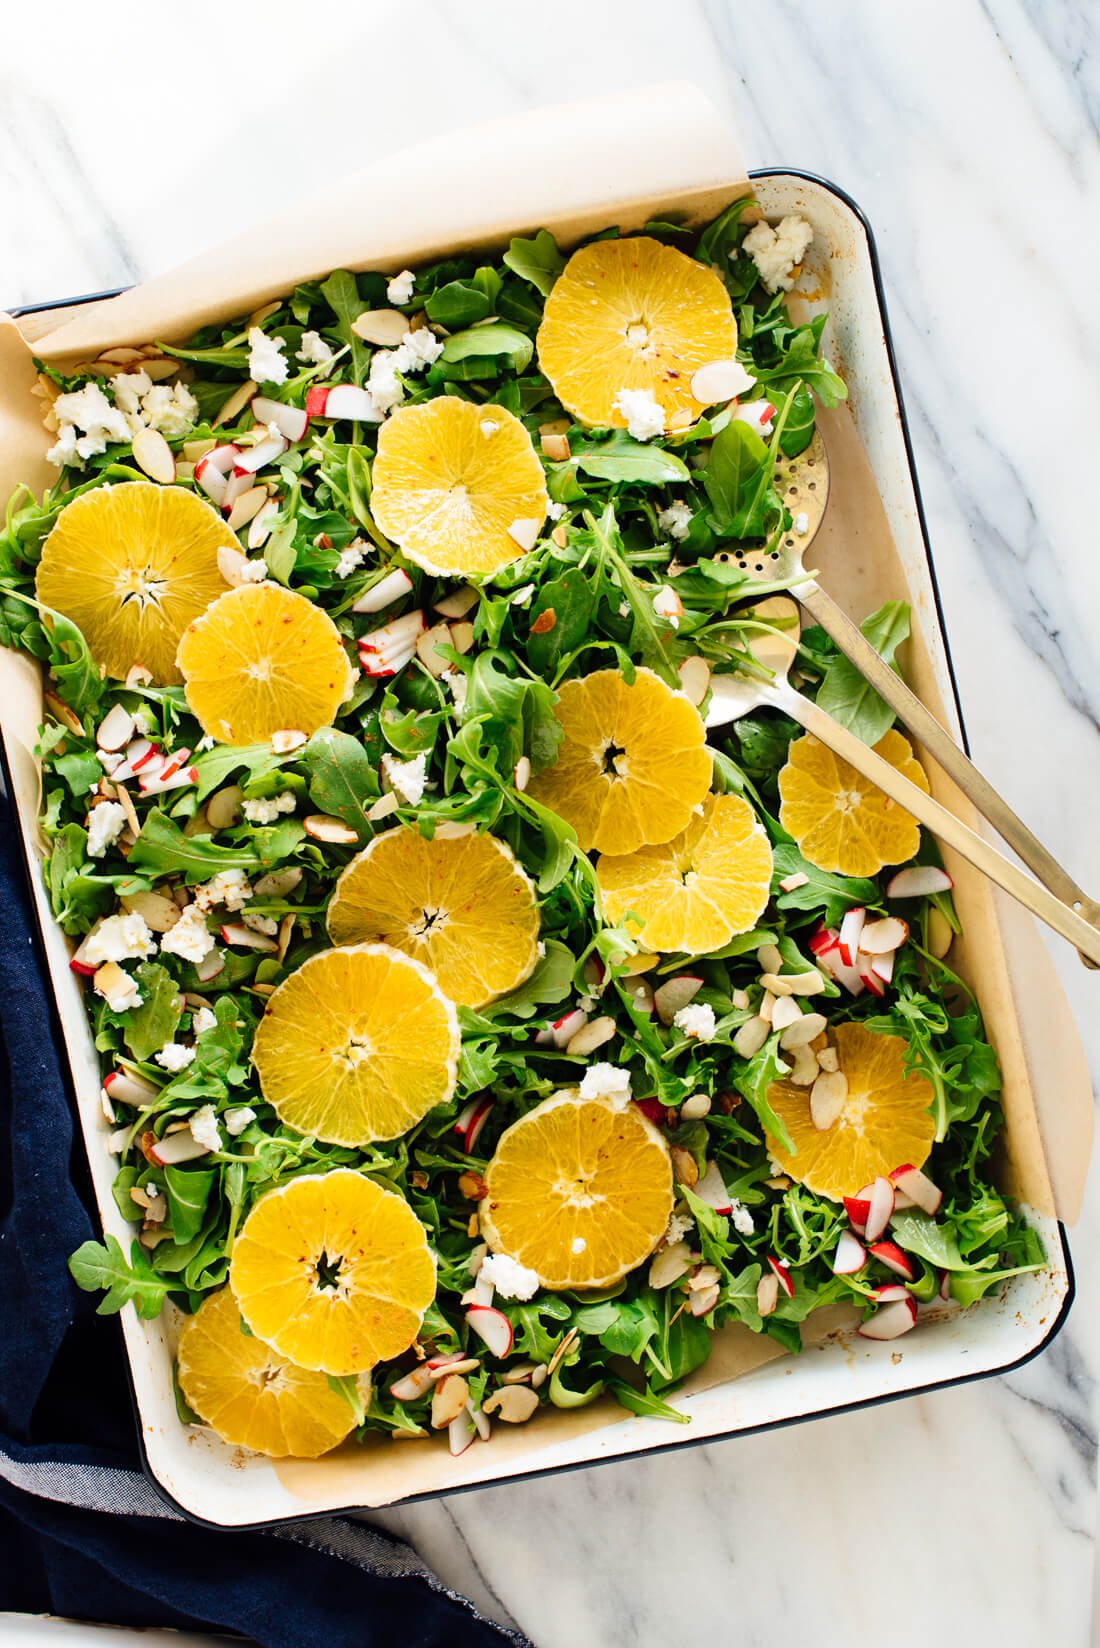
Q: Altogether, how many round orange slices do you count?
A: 13